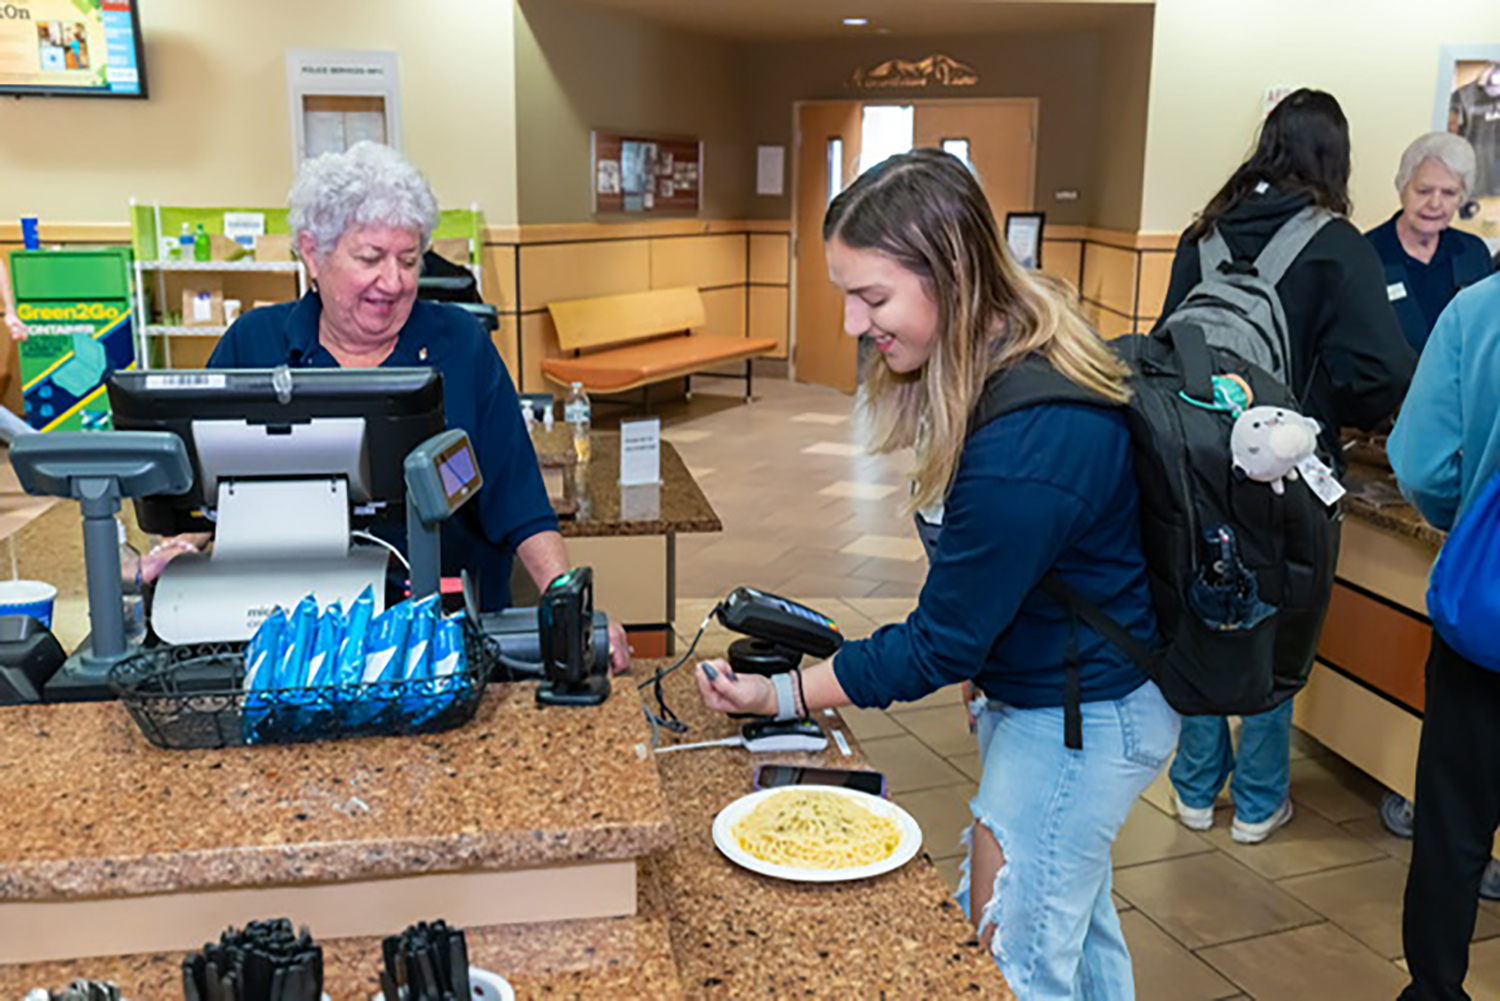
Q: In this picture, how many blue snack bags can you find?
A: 7